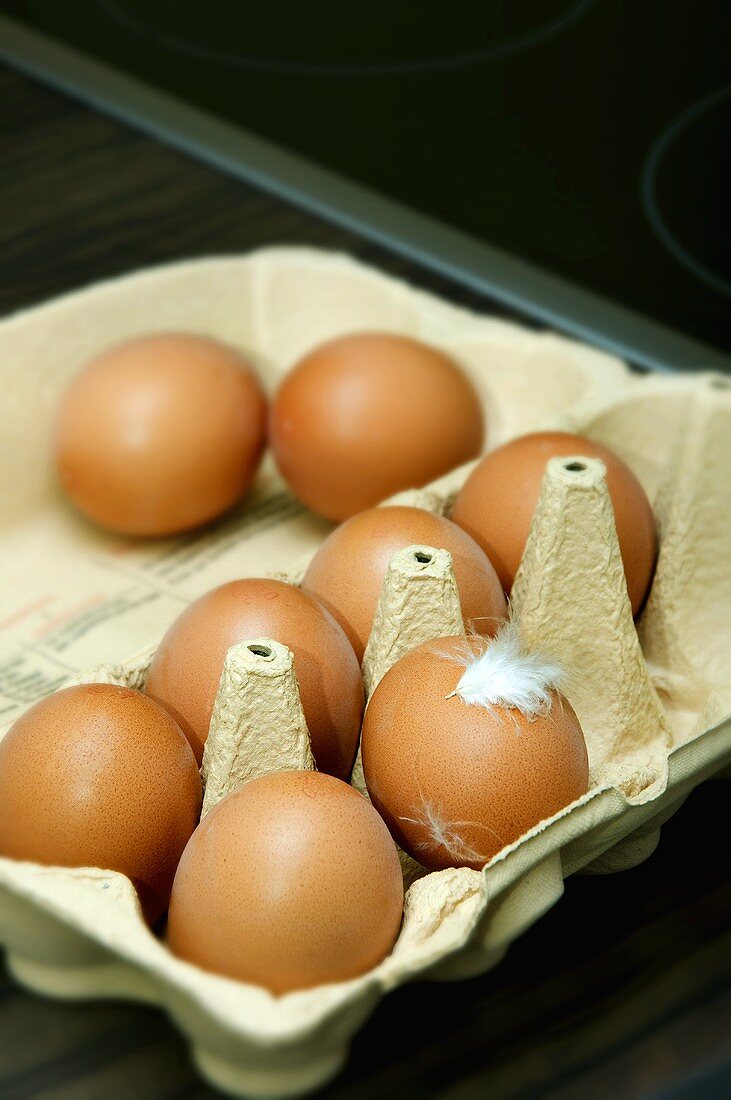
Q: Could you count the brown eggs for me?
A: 8